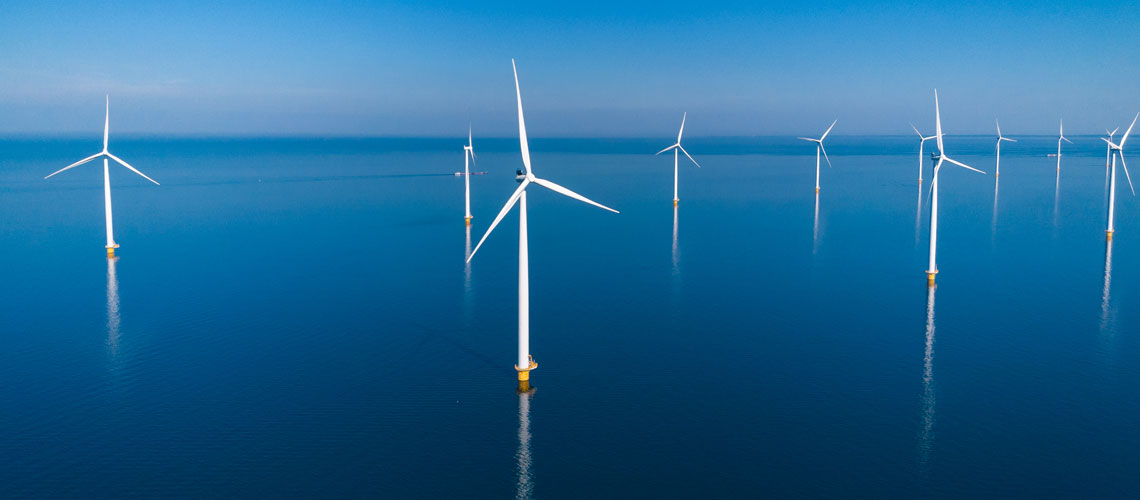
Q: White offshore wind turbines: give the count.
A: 11